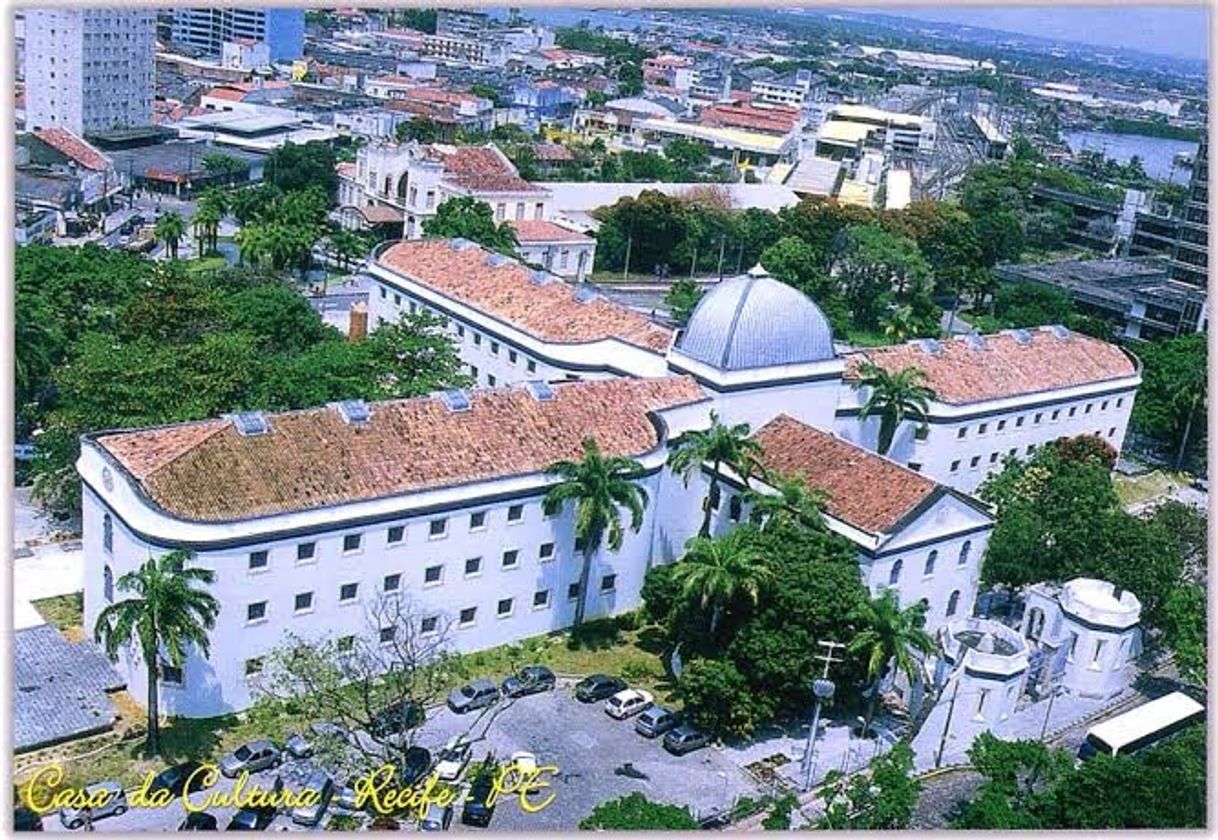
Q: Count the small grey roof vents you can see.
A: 12